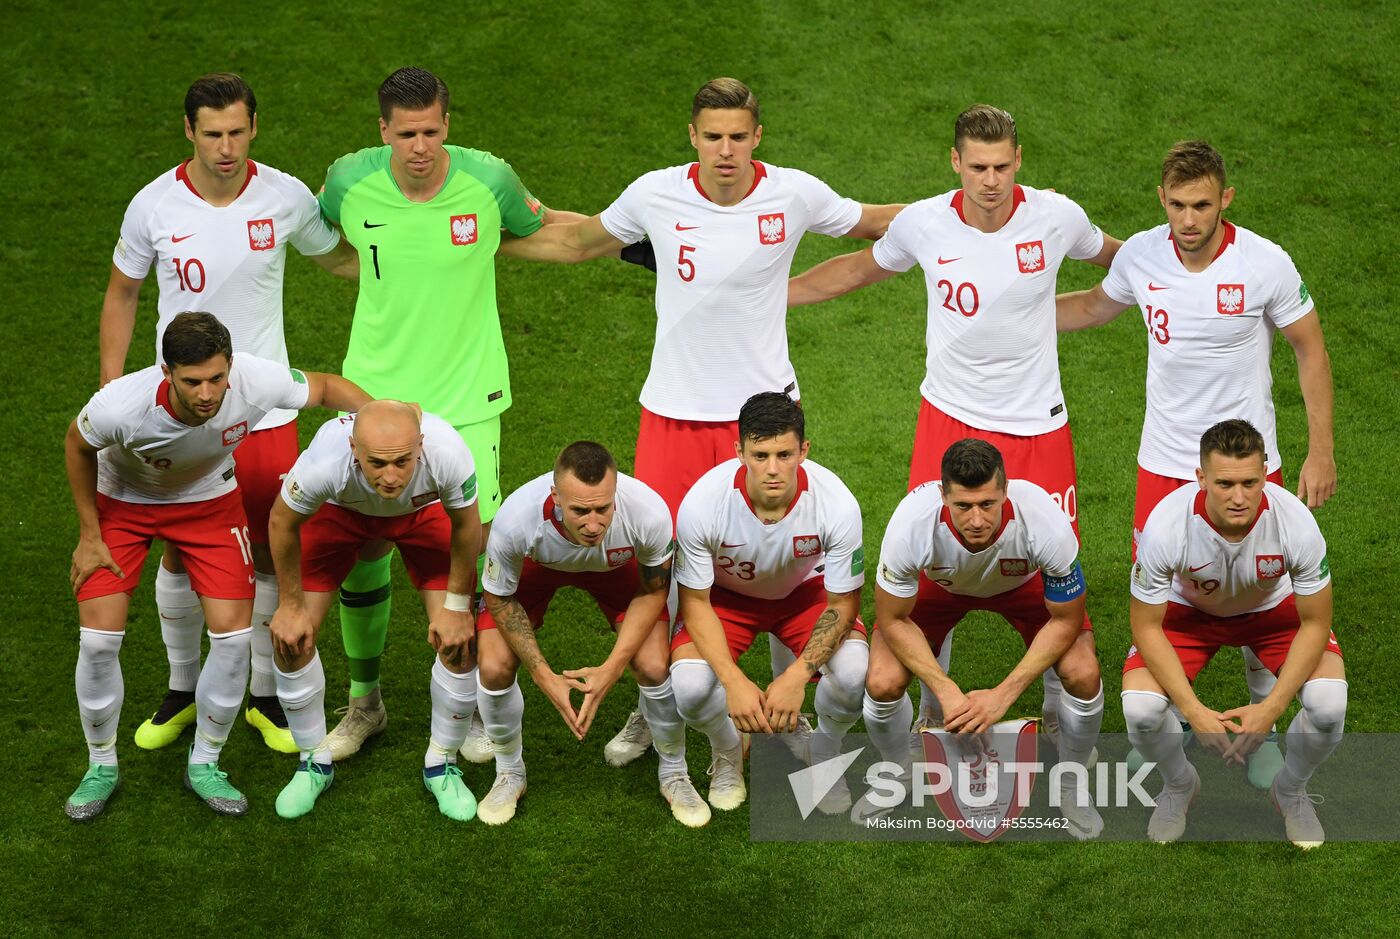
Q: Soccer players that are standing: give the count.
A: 5